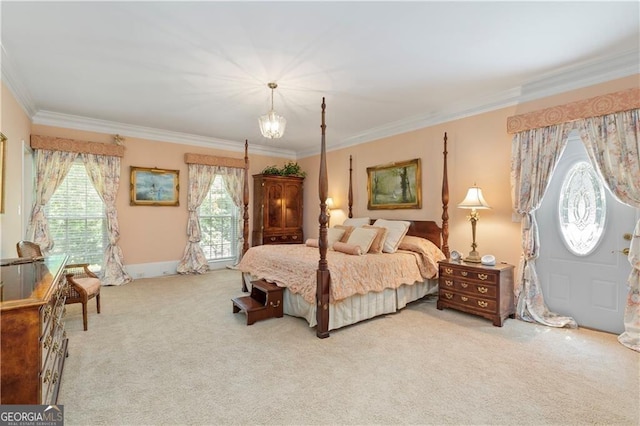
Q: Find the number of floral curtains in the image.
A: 6